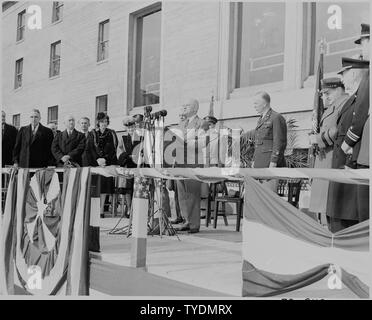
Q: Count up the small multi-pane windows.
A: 8